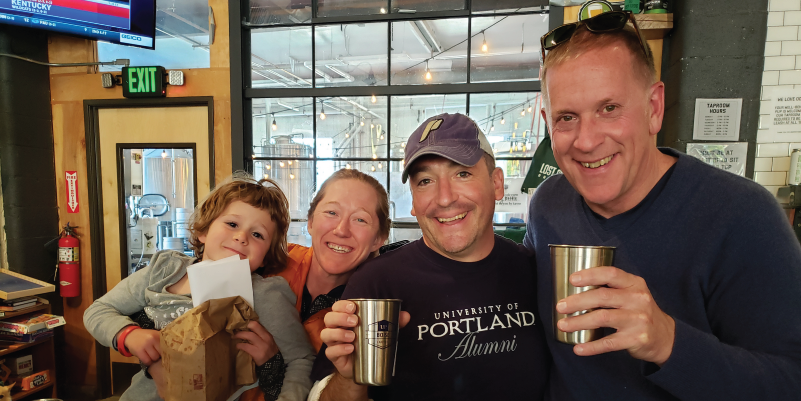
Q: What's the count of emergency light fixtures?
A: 2